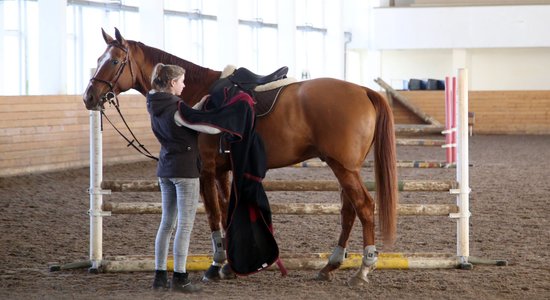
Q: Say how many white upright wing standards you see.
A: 2